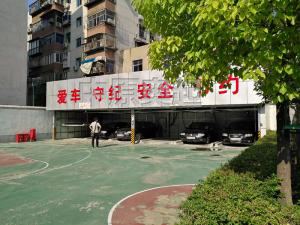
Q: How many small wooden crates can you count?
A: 0